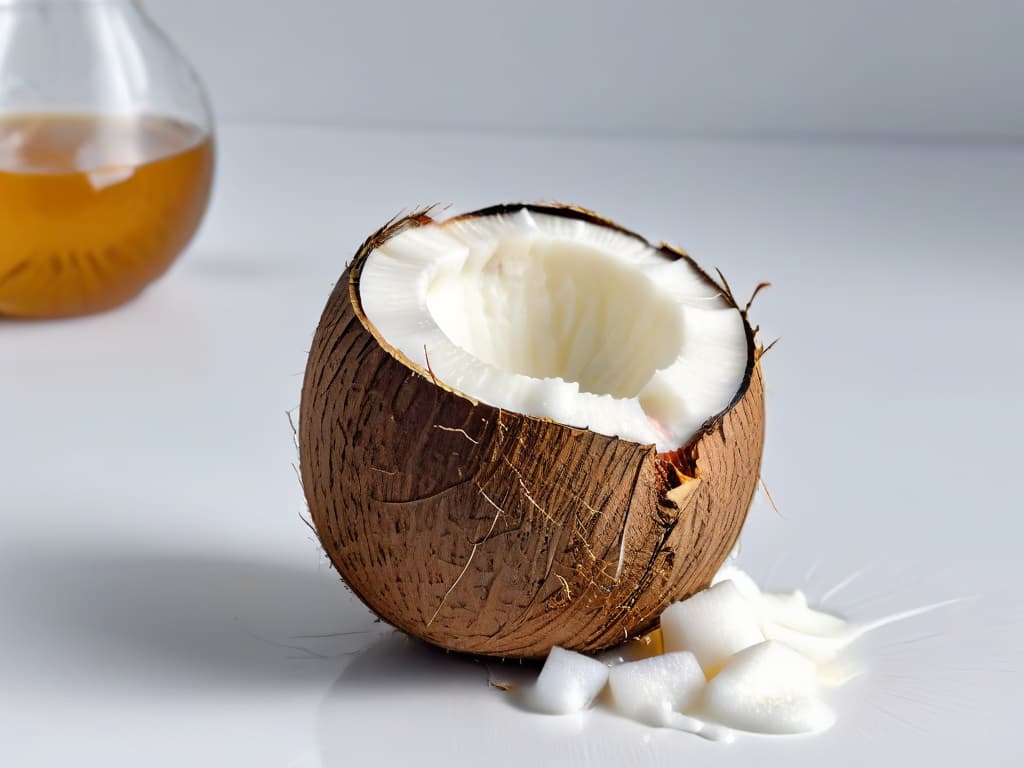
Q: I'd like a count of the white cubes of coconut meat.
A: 4